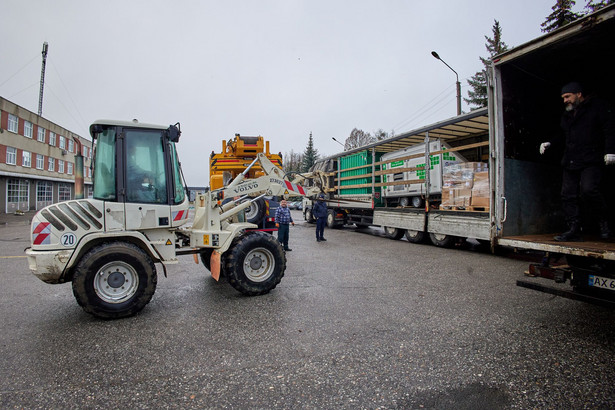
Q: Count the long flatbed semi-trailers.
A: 1